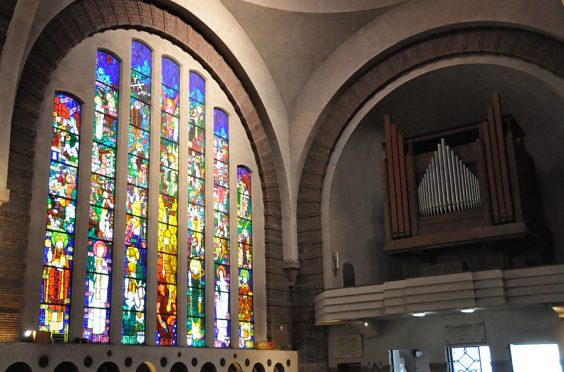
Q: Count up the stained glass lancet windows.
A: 7